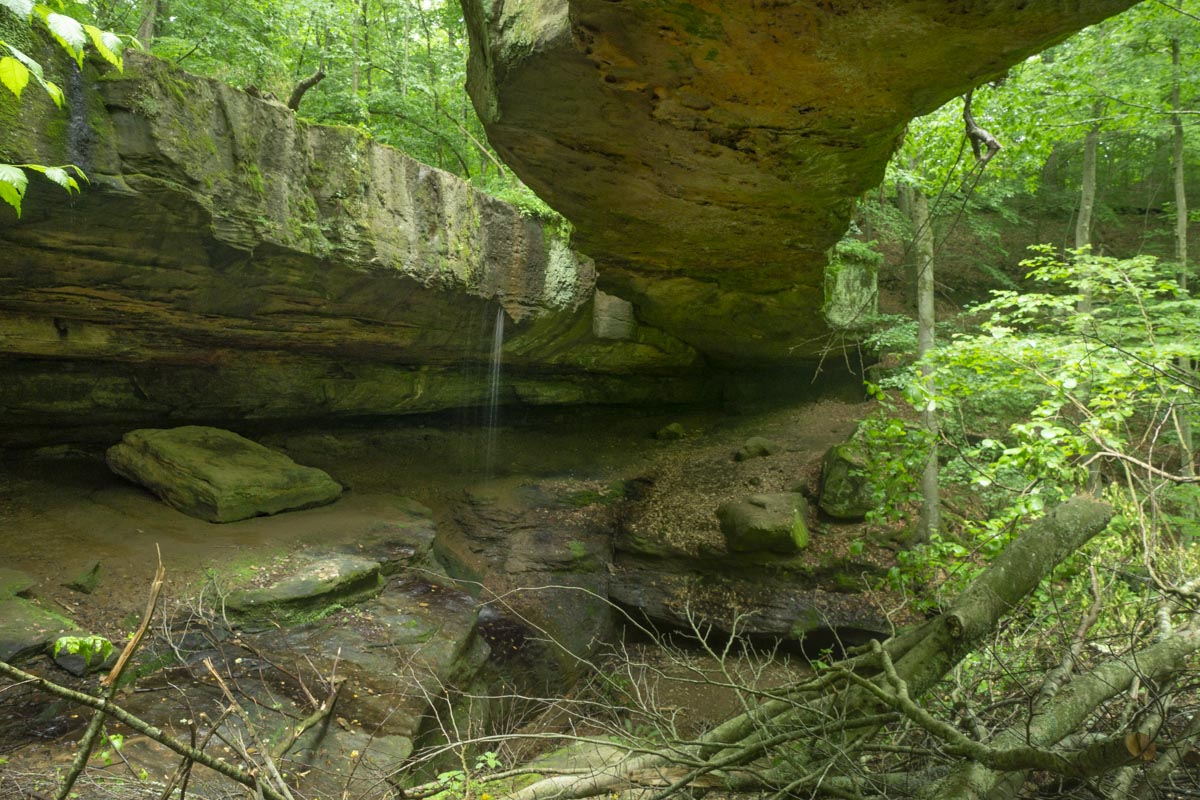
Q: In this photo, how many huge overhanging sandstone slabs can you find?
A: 2